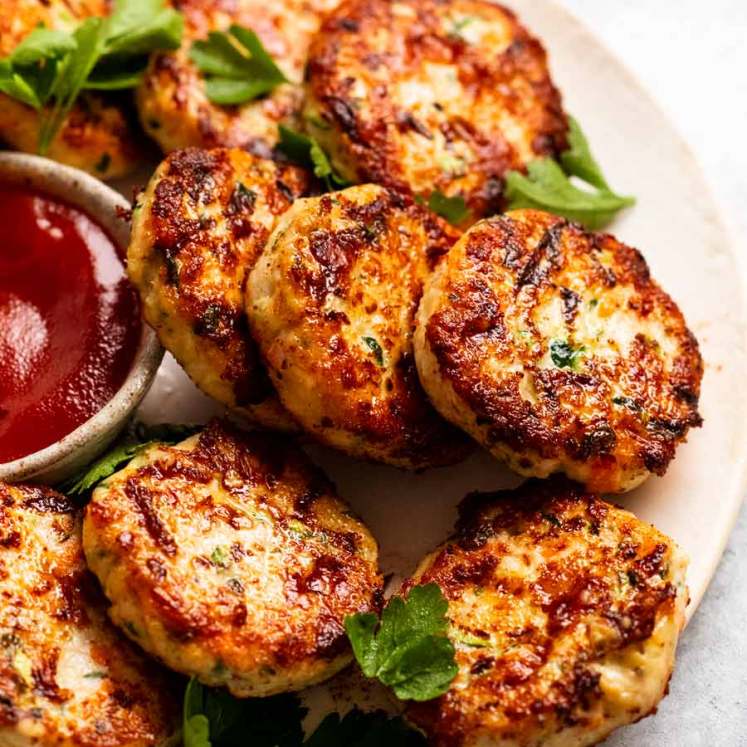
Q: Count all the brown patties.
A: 9